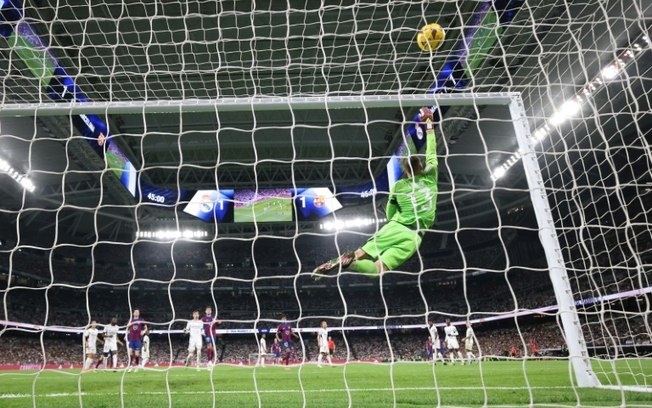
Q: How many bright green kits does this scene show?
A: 1